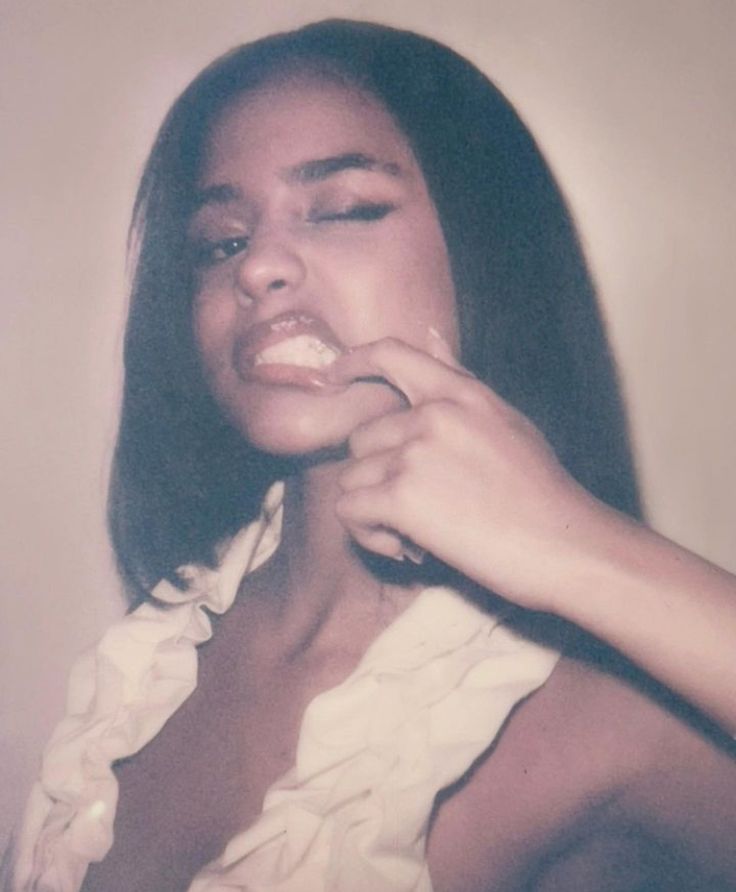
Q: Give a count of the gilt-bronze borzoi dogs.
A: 0